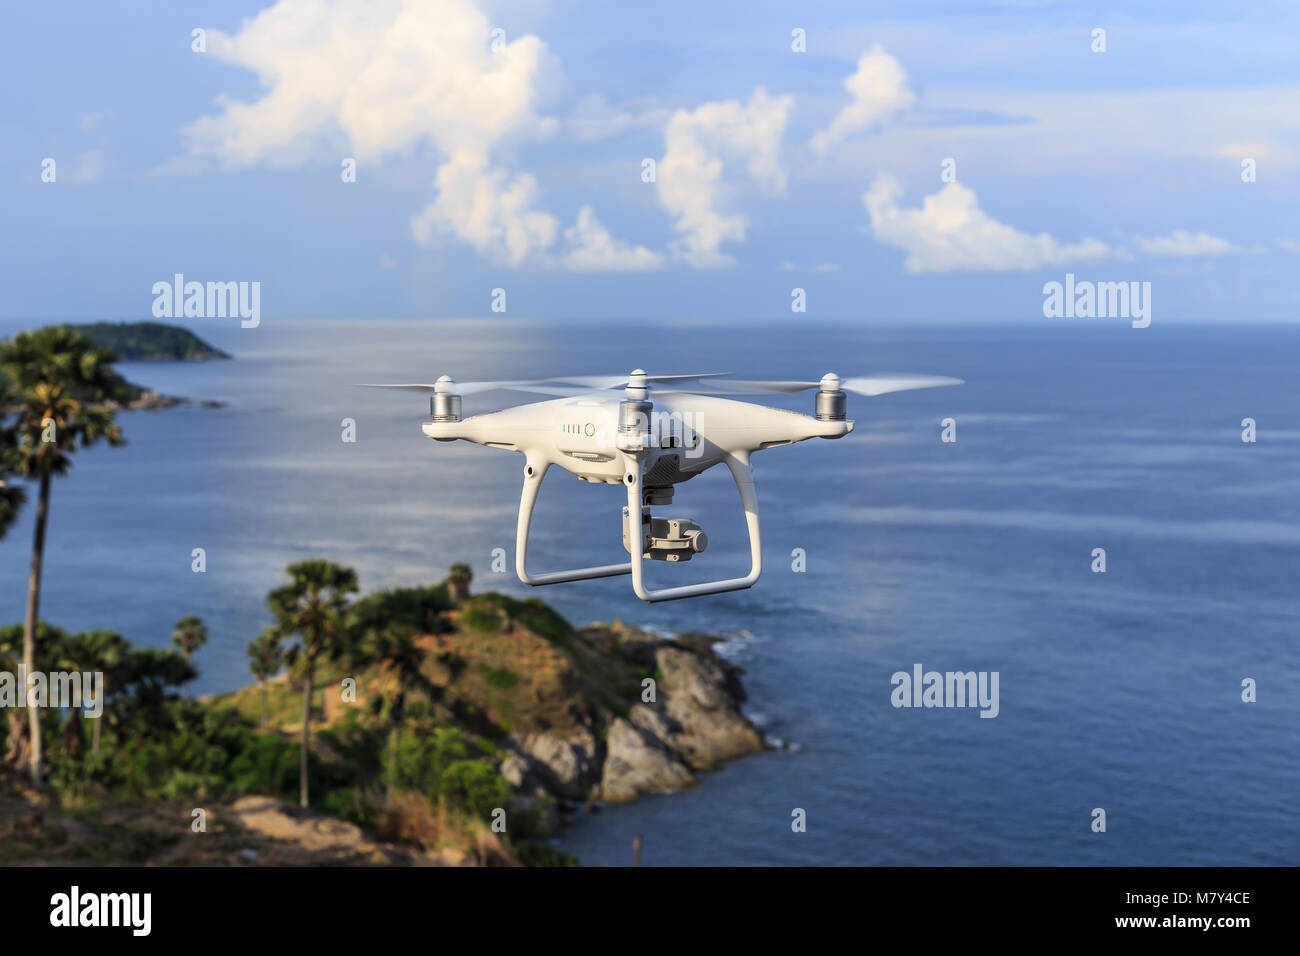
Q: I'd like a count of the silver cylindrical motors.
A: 3